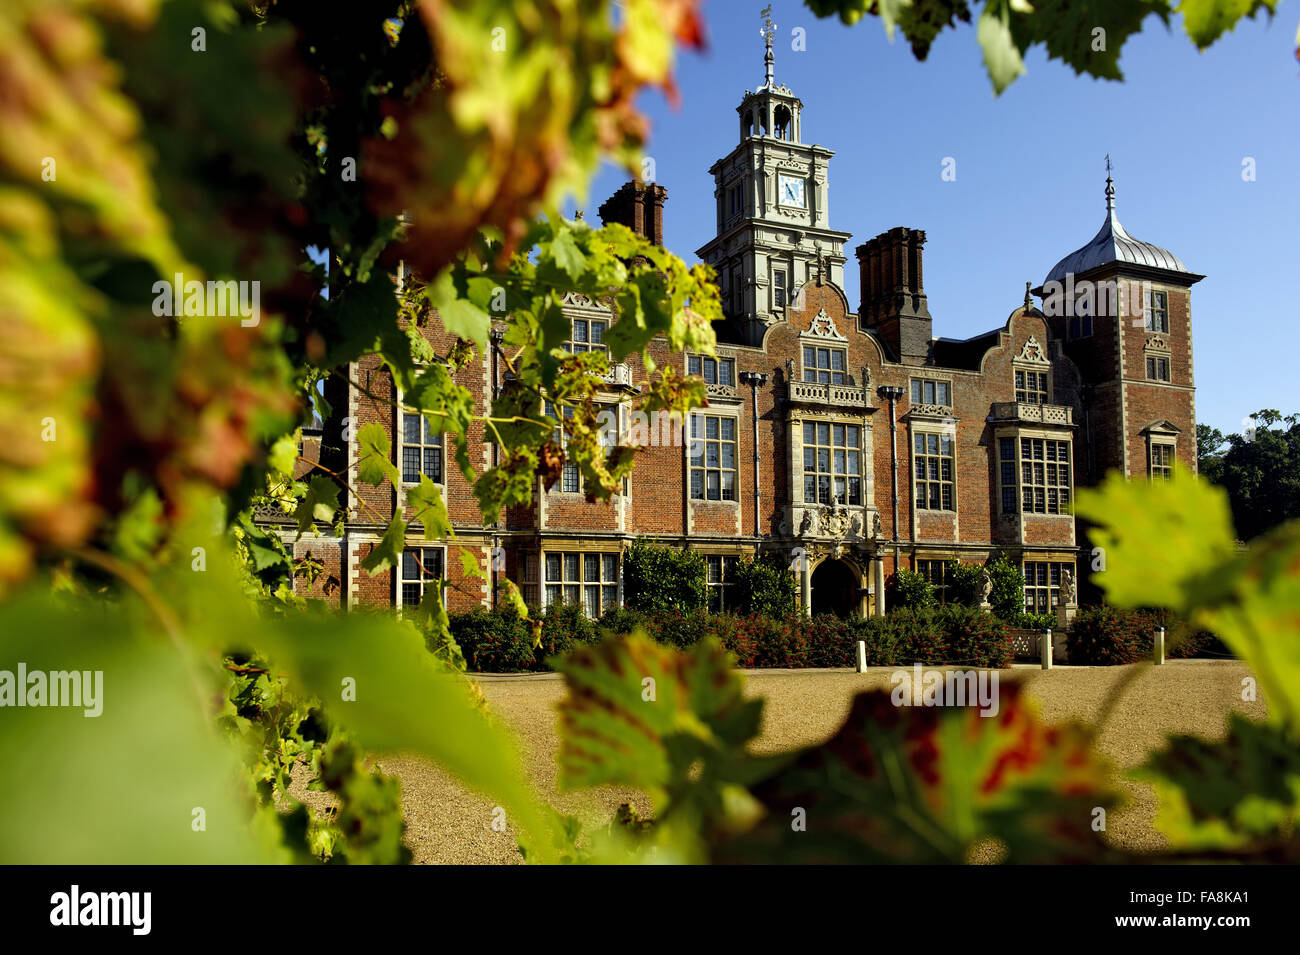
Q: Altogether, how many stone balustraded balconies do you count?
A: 3